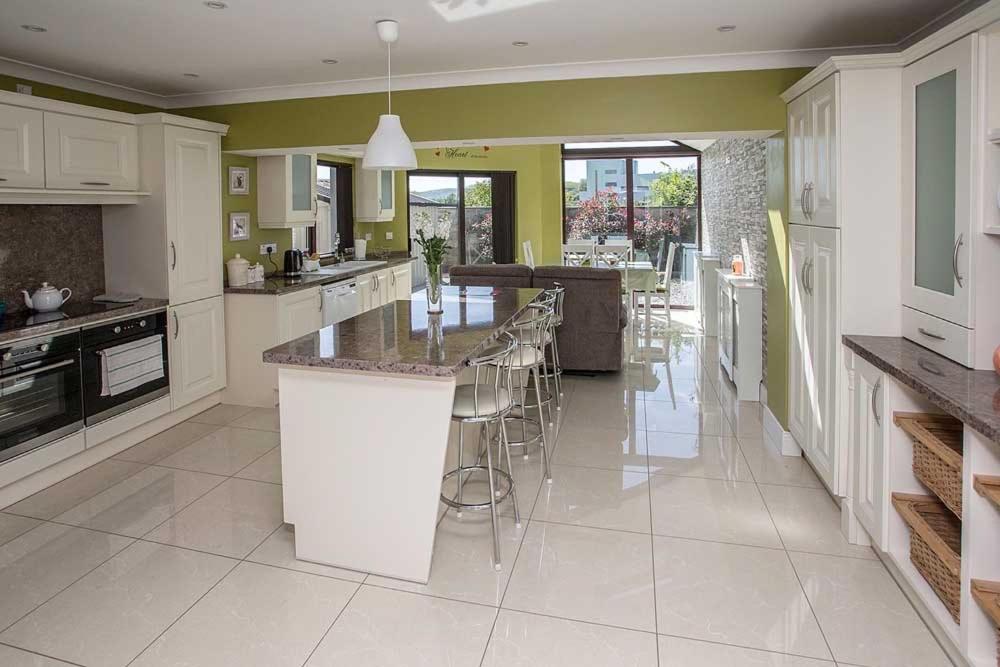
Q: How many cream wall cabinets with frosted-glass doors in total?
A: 3